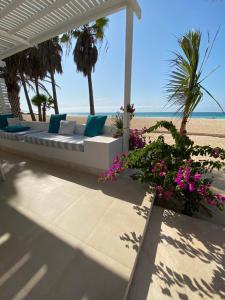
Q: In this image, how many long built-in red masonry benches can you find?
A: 0